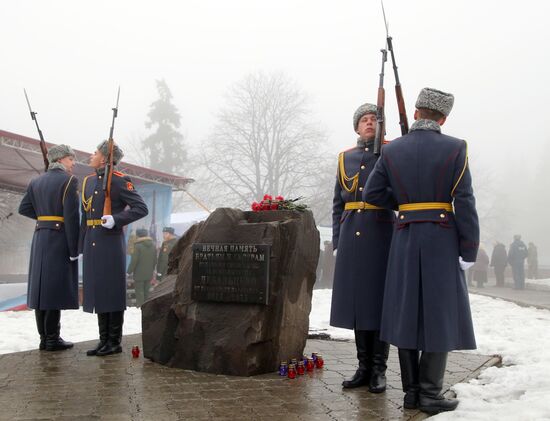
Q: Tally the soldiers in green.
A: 2